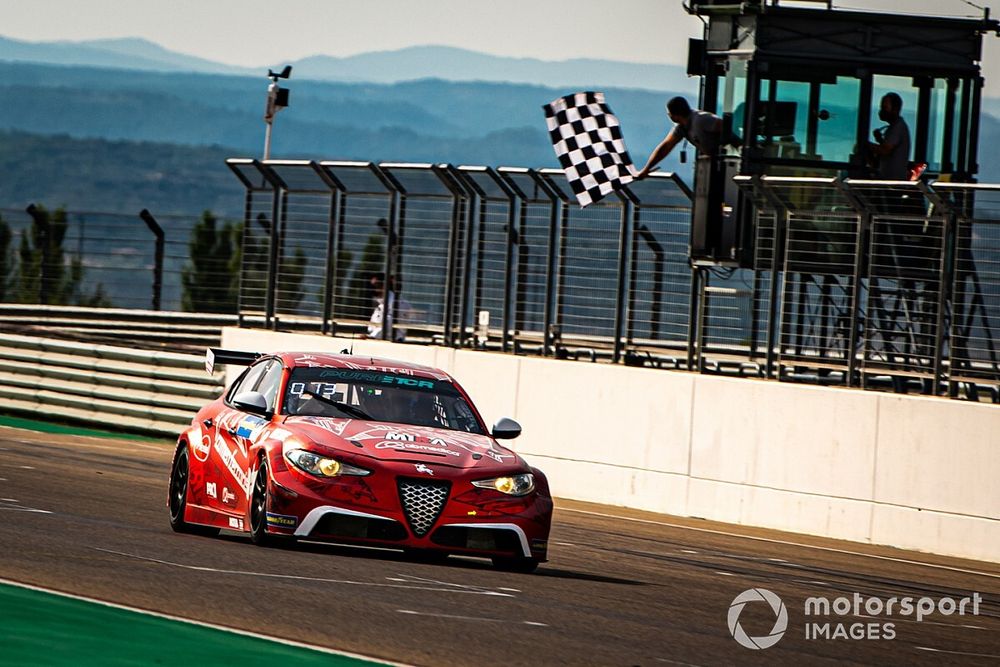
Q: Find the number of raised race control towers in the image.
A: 1